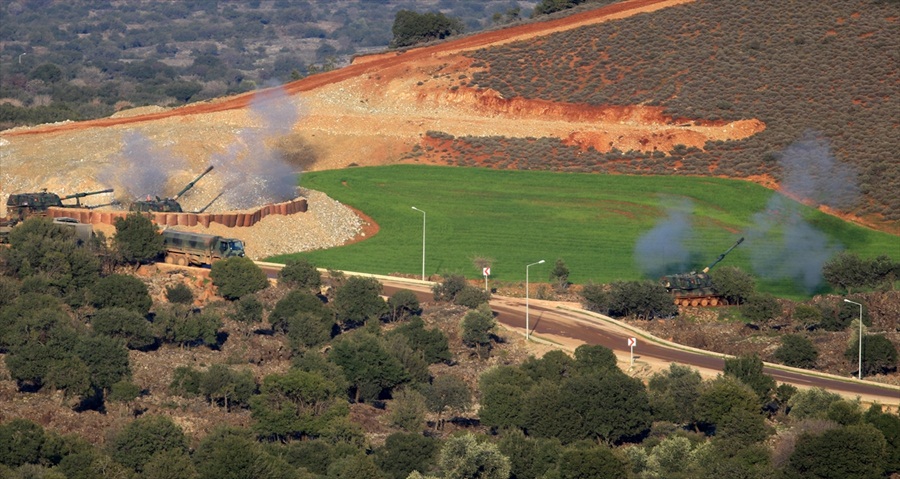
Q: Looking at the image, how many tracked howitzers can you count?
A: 3